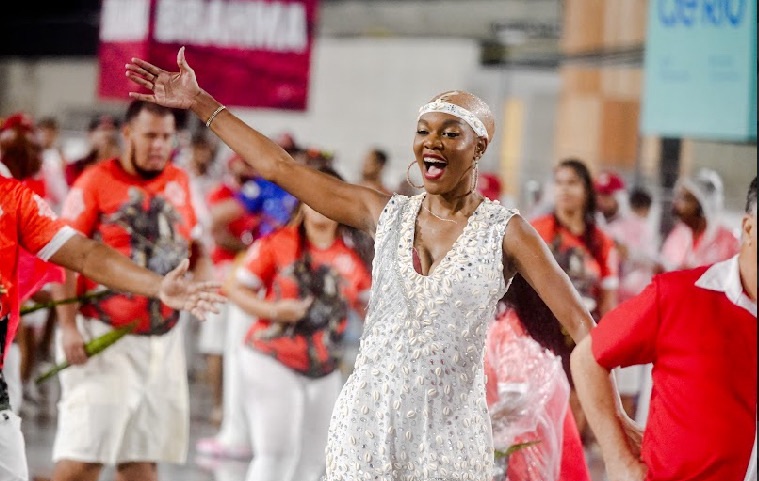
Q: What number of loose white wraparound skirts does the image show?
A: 0